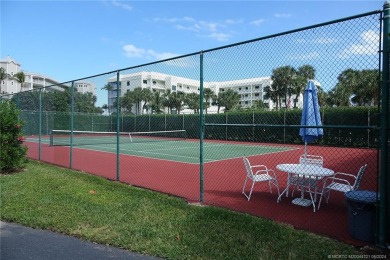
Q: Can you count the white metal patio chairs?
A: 3